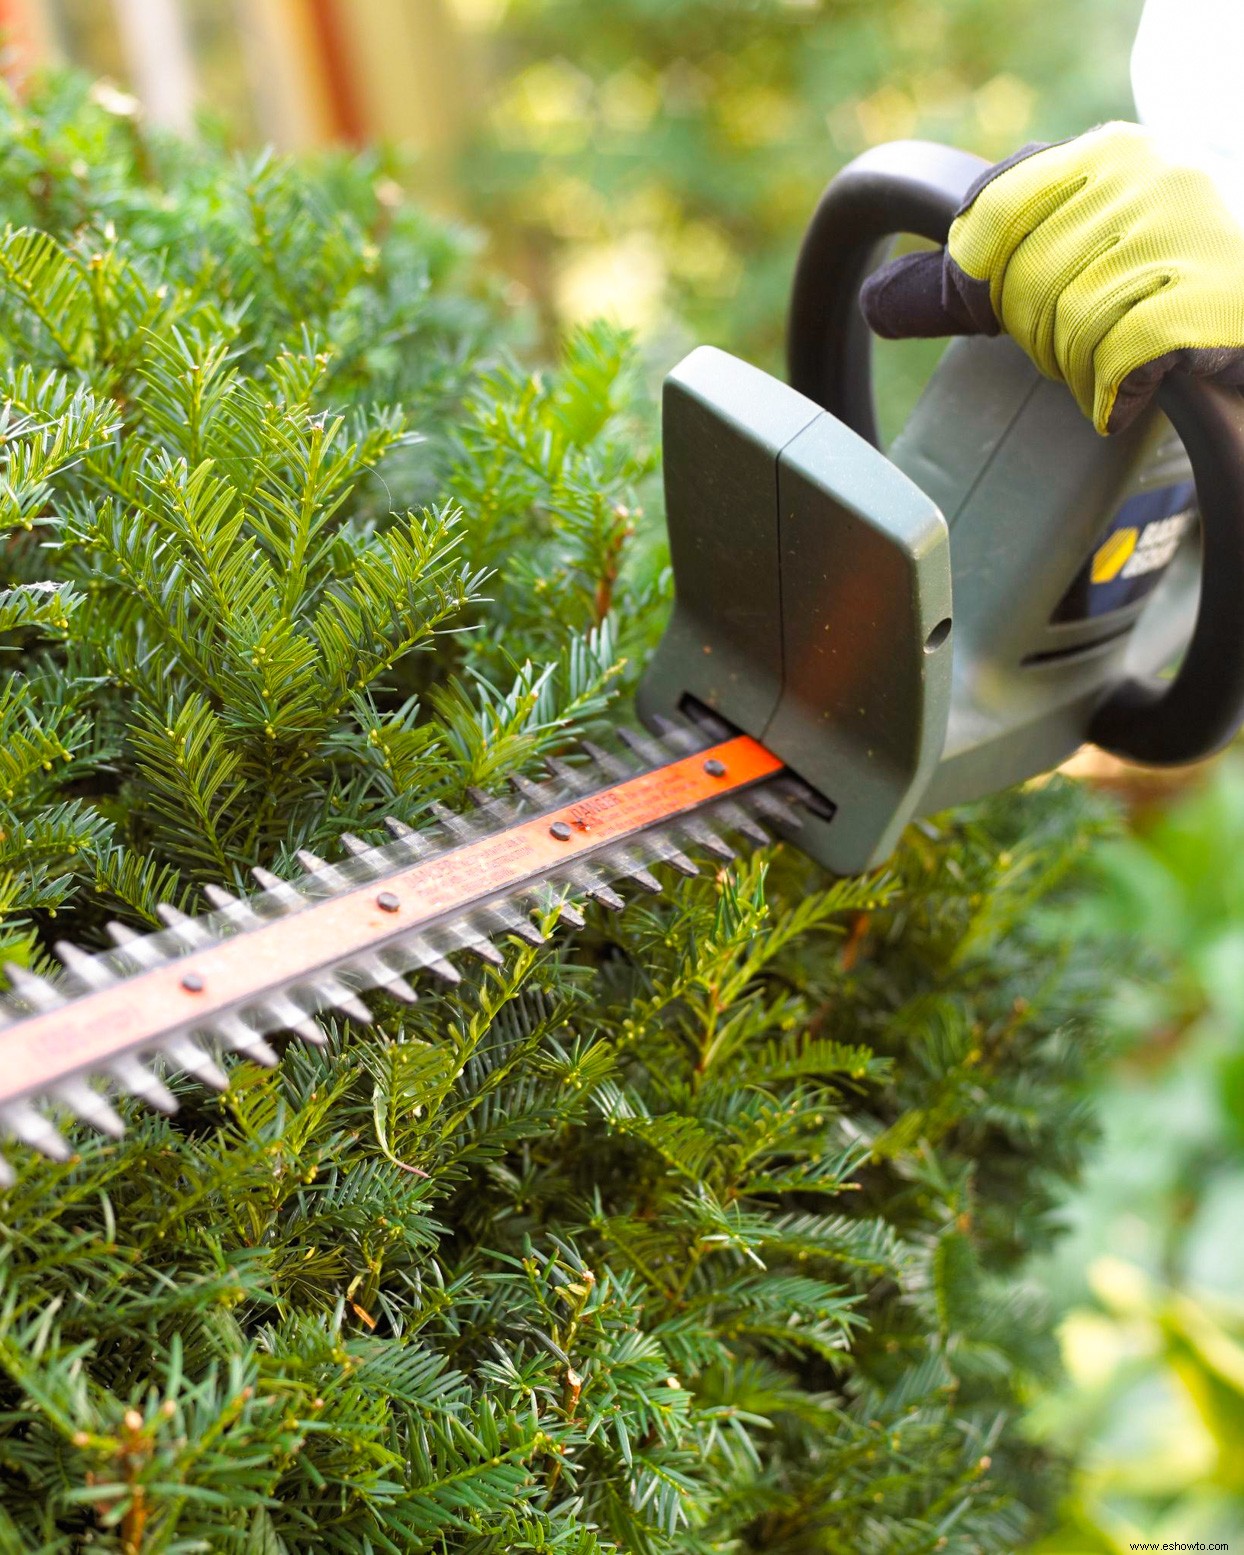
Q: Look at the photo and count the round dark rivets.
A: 4